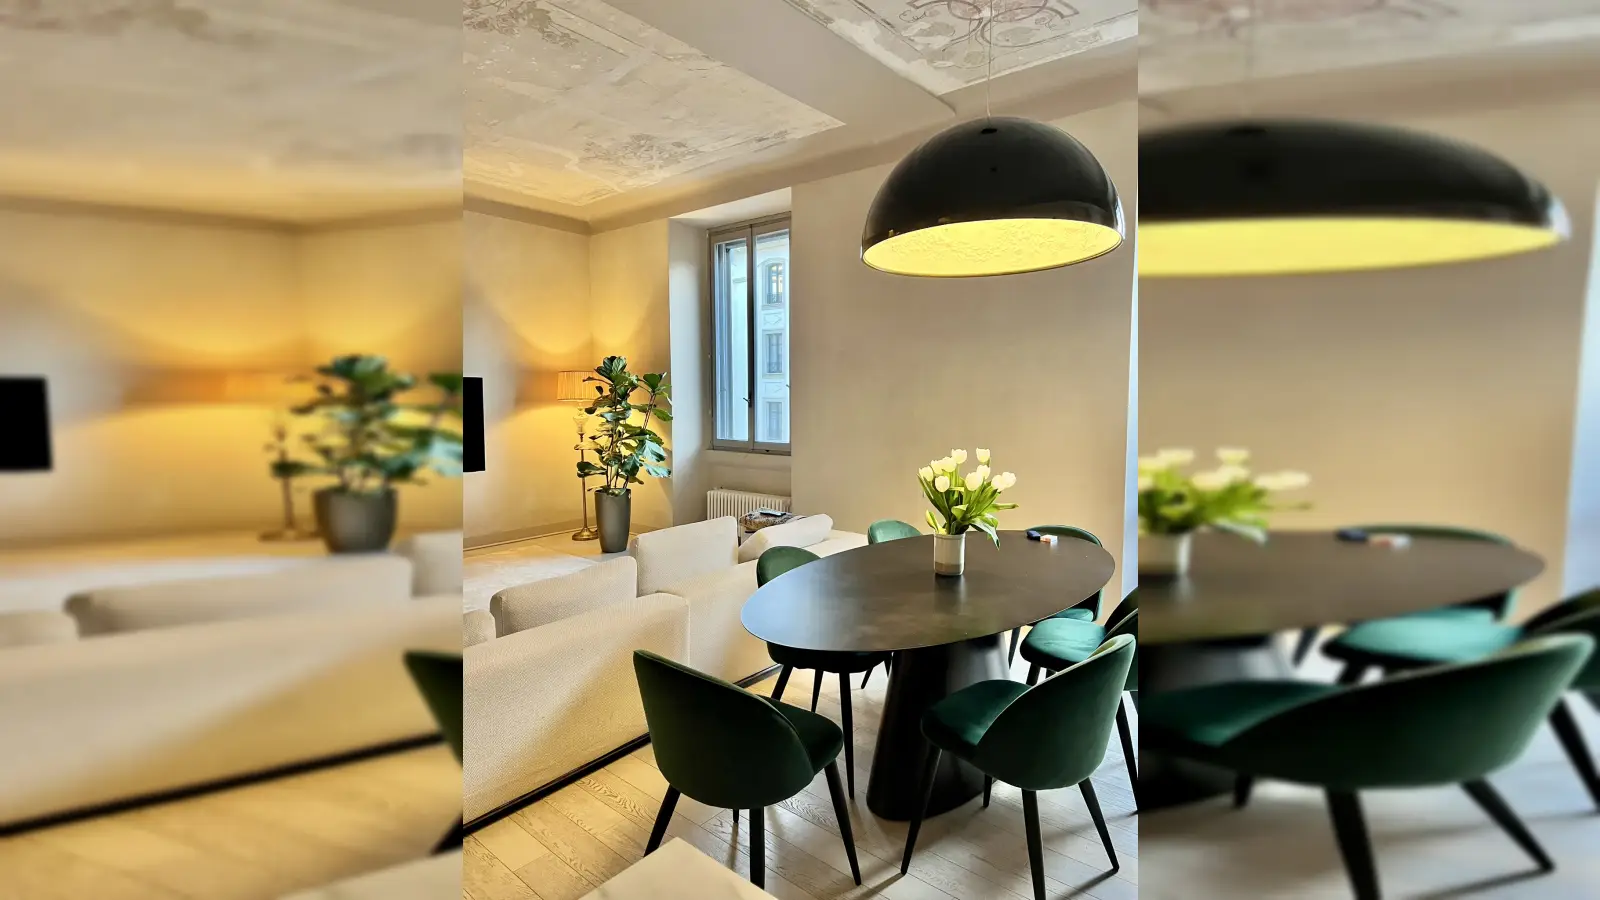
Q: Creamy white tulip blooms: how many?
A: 10